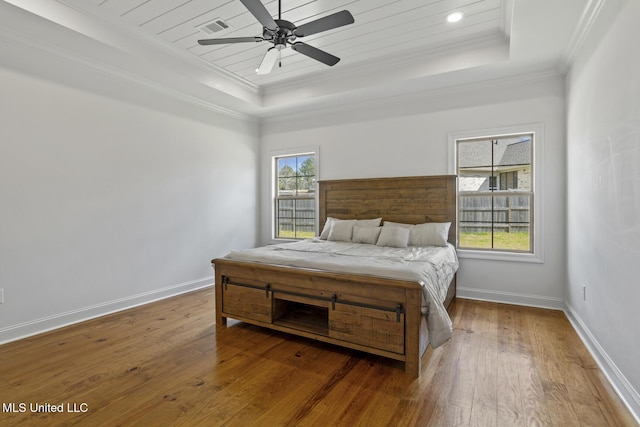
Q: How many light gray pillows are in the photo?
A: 5